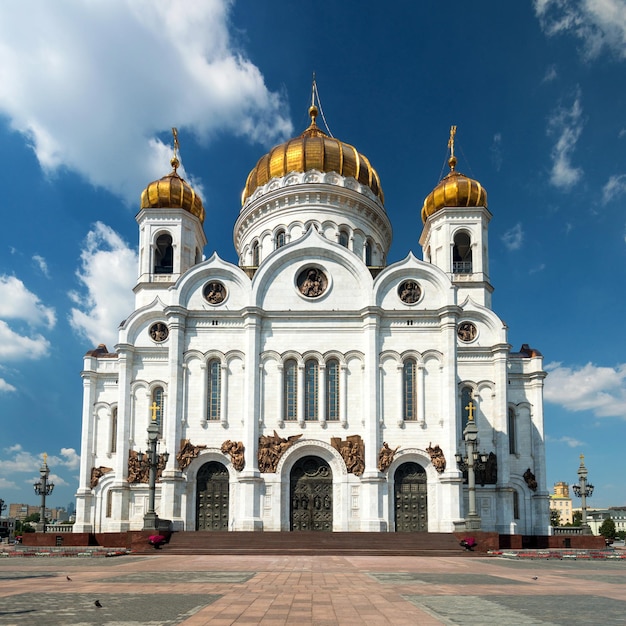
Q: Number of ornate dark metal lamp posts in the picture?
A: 4